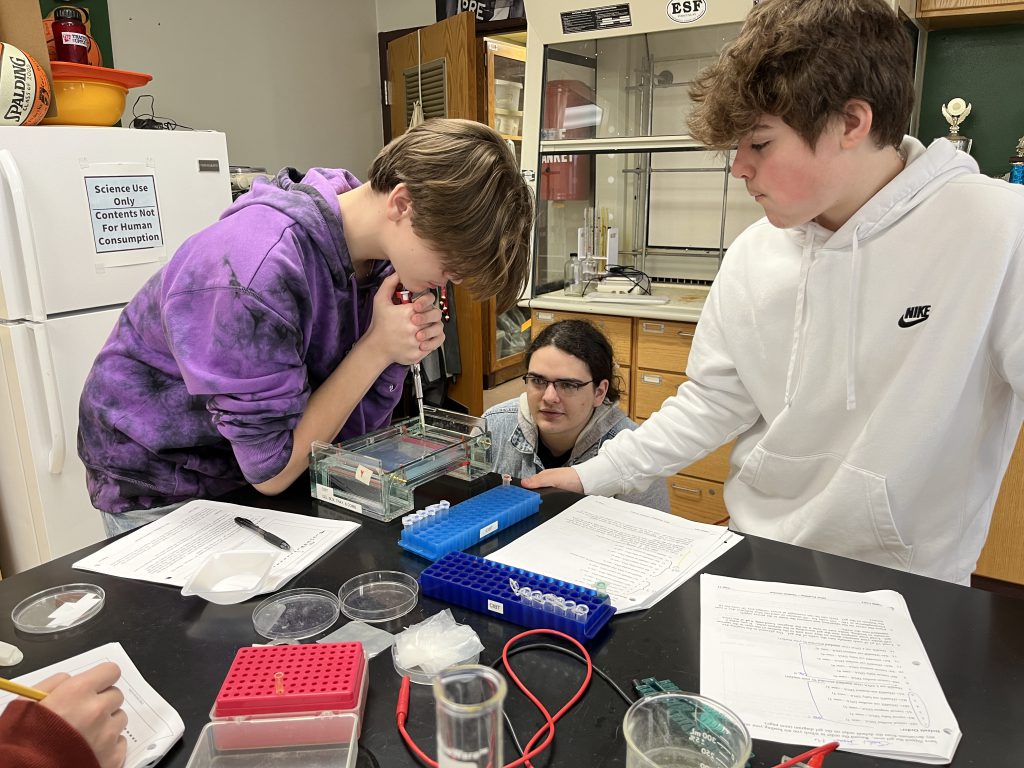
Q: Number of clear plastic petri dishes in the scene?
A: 4